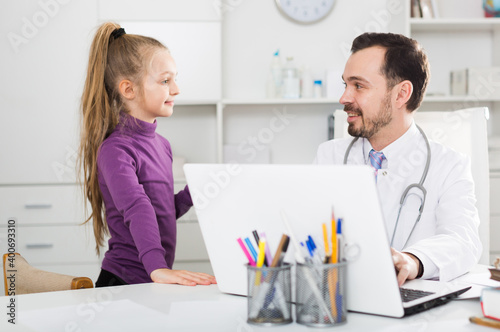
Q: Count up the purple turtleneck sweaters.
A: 1